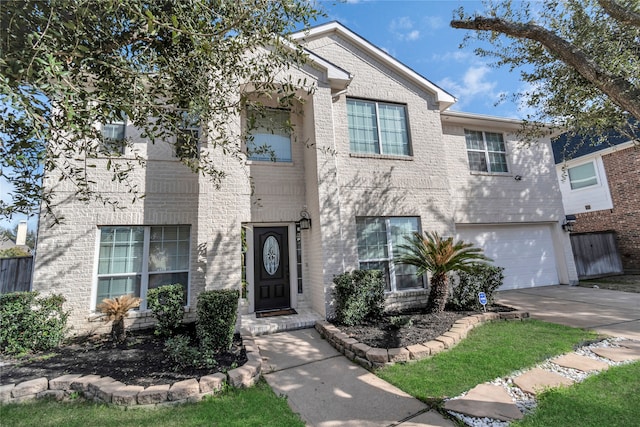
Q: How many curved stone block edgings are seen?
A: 2